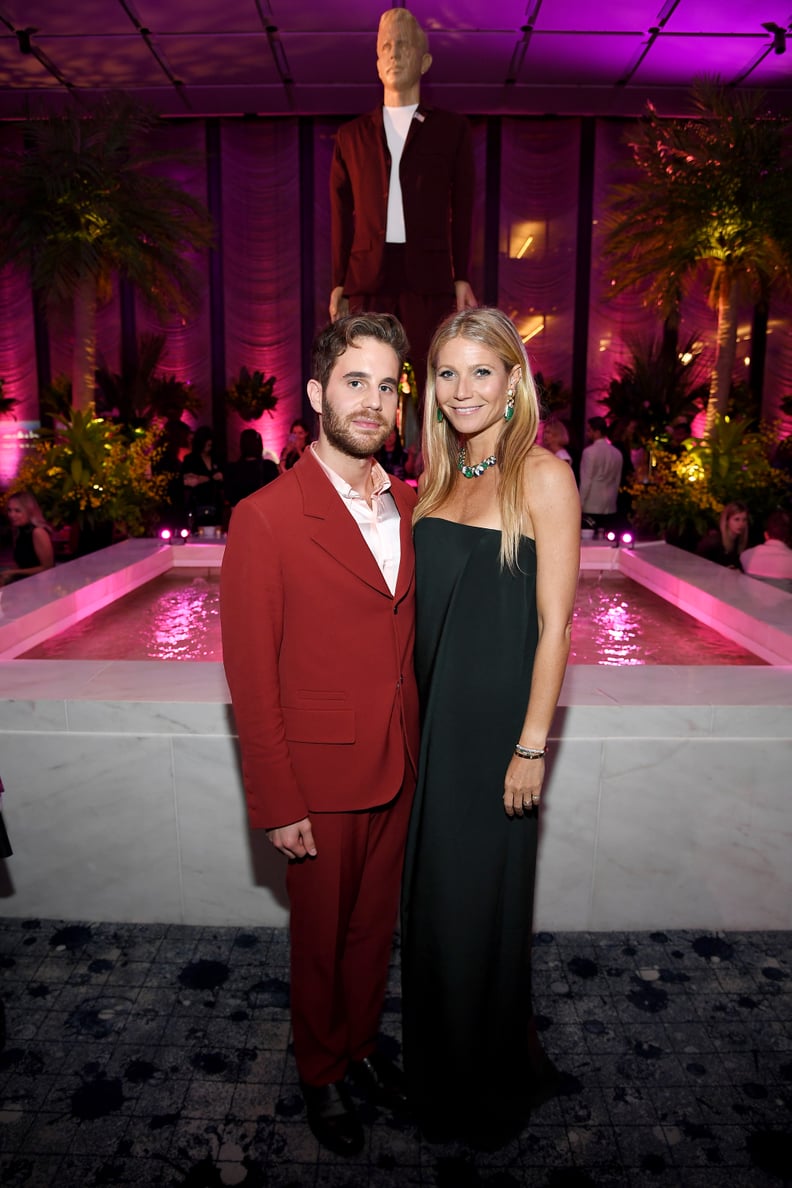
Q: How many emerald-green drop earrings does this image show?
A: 2